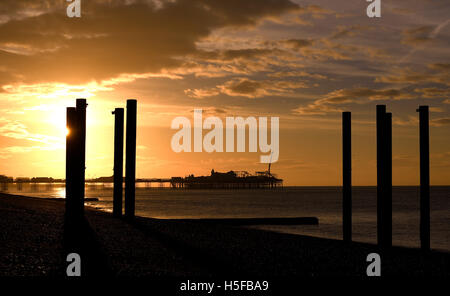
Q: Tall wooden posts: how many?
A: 8